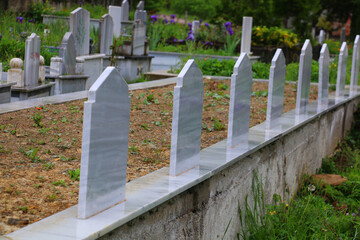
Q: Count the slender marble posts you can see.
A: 8